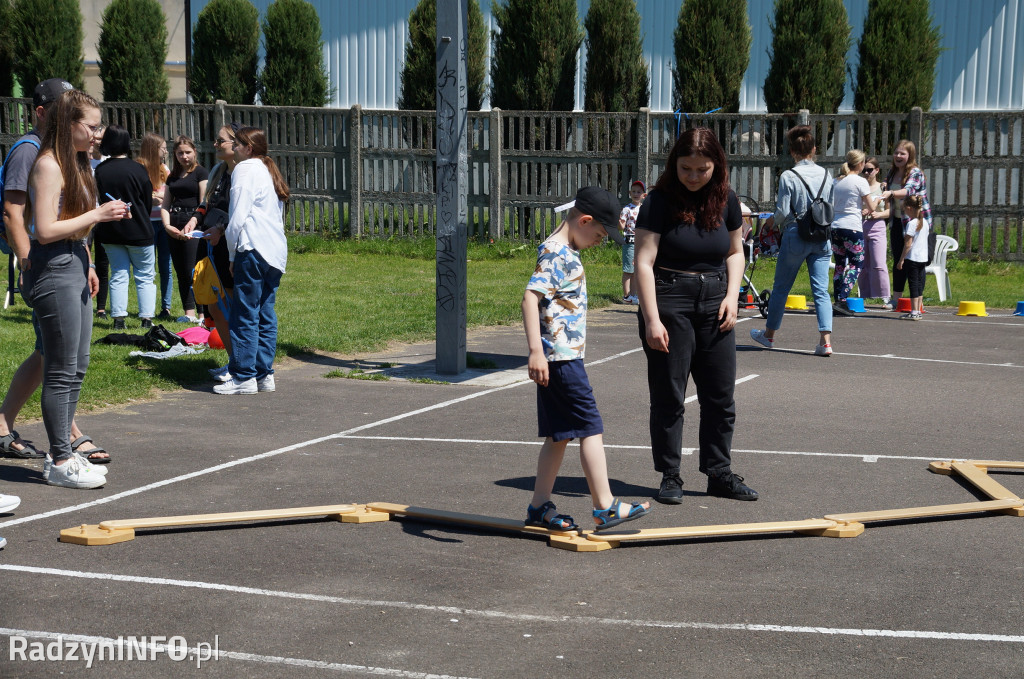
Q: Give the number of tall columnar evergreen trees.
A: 11